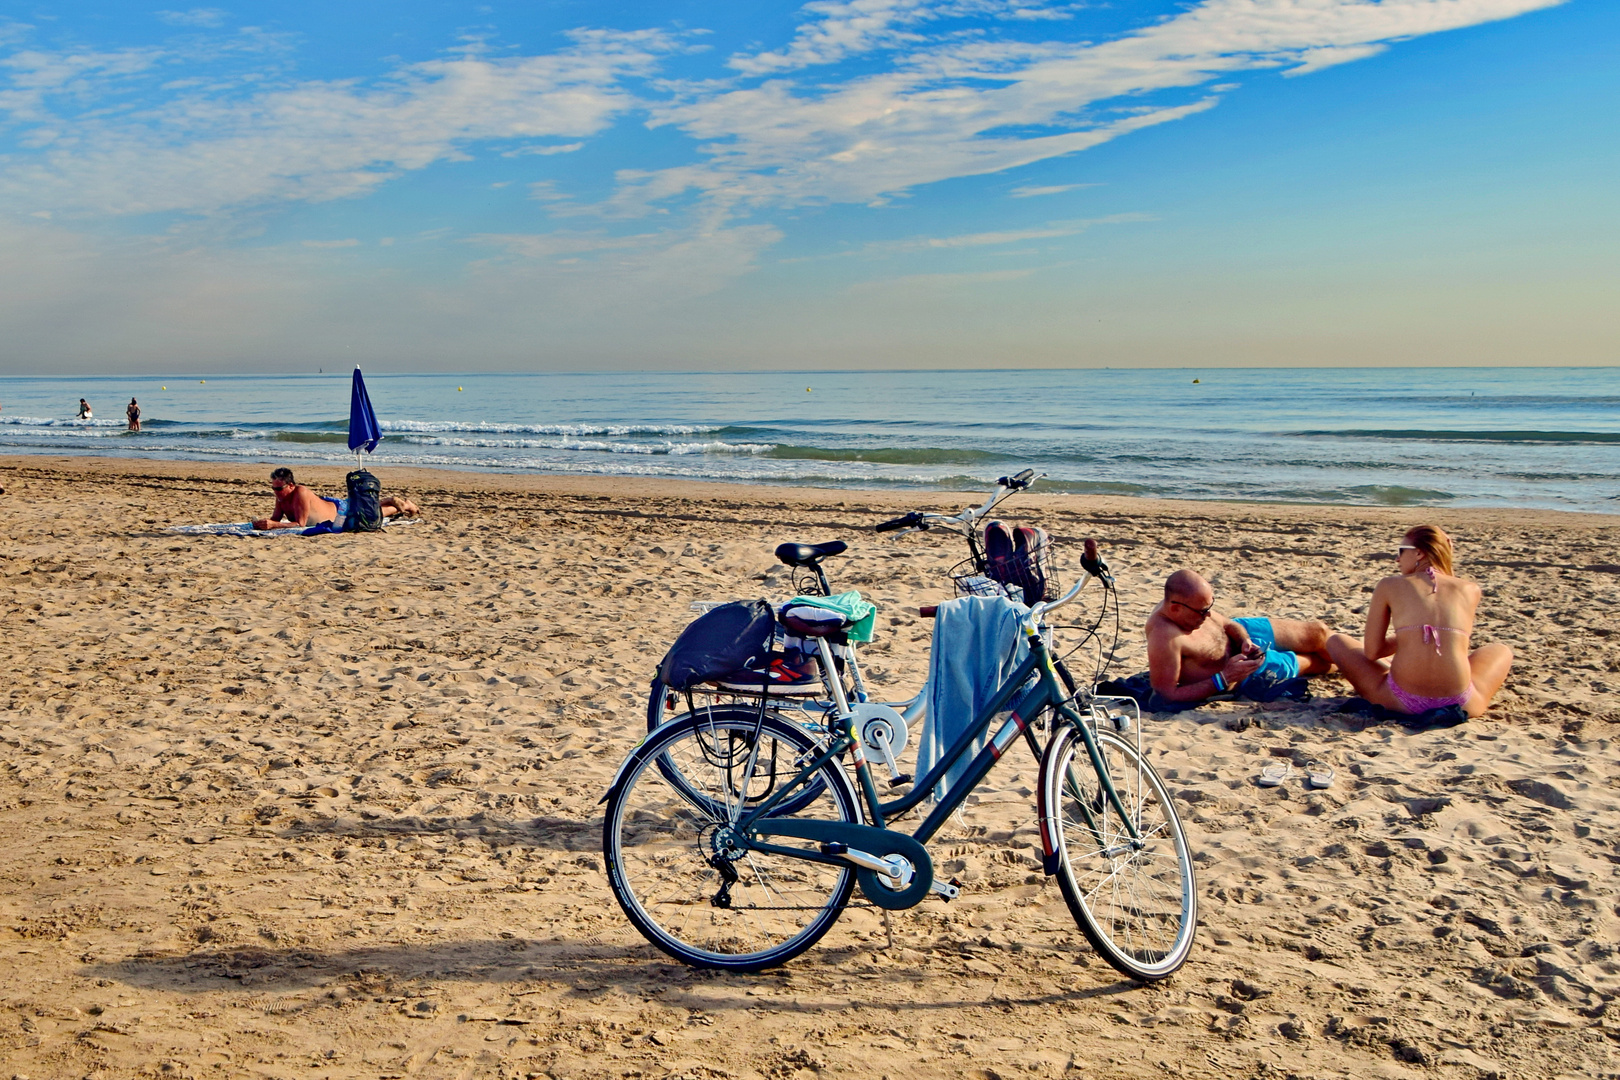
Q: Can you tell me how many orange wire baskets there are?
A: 0